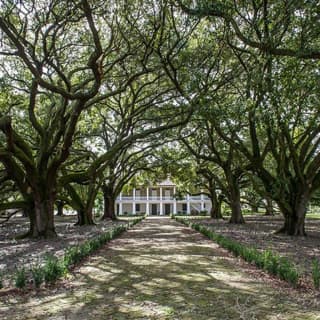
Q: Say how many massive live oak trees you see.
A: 6